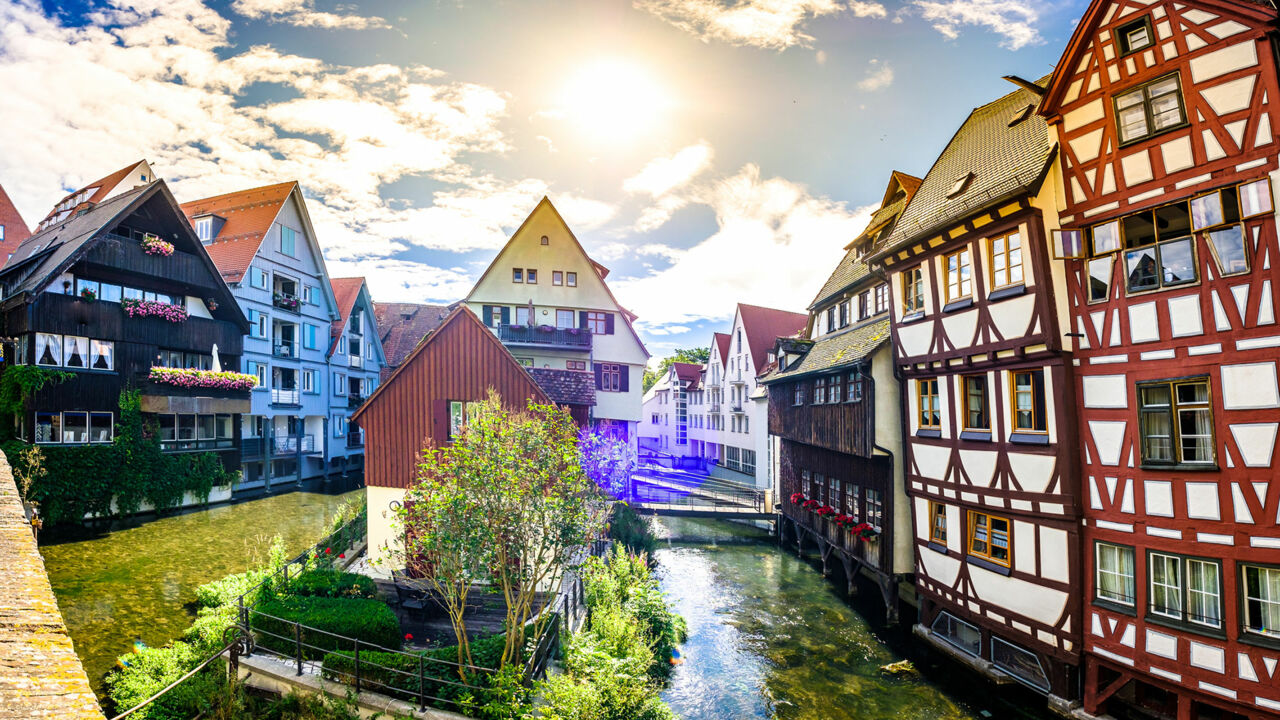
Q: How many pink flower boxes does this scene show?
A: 3